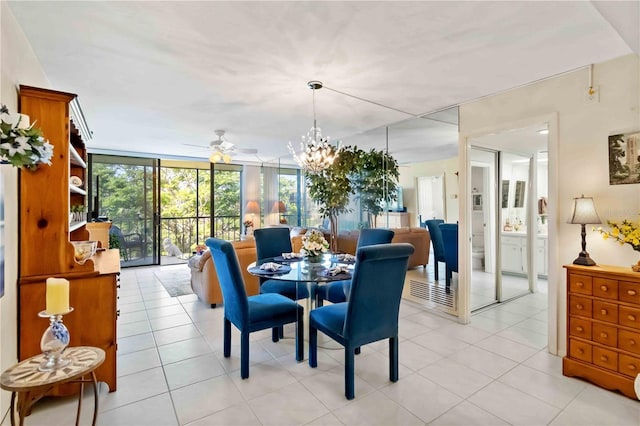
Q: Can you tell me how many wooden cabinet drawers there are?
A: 12